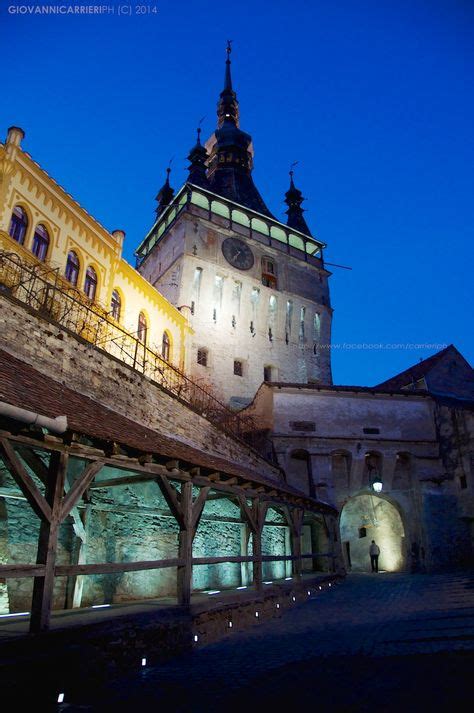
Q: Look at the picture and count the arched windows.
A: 7